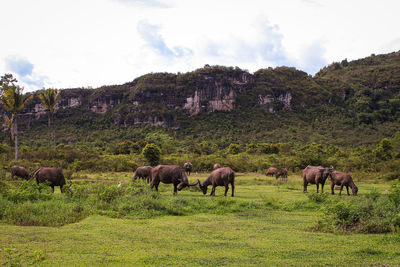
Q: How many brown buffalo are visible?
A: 11